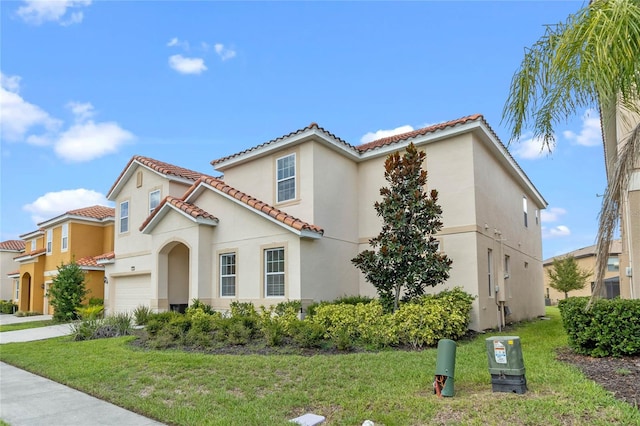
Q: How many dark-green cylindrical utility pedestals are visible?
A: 1